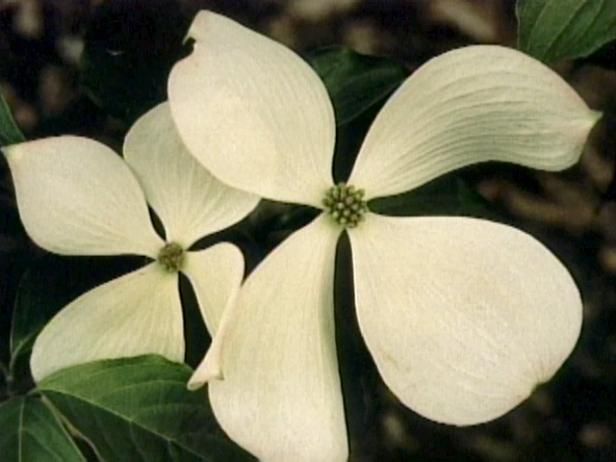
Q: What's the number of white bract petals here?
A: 8